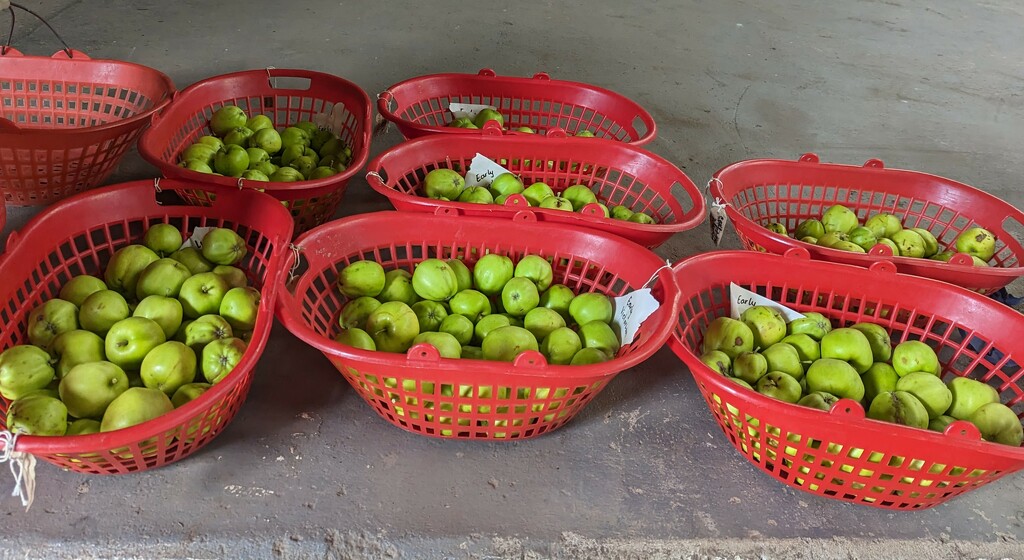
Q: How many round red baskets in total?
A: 8